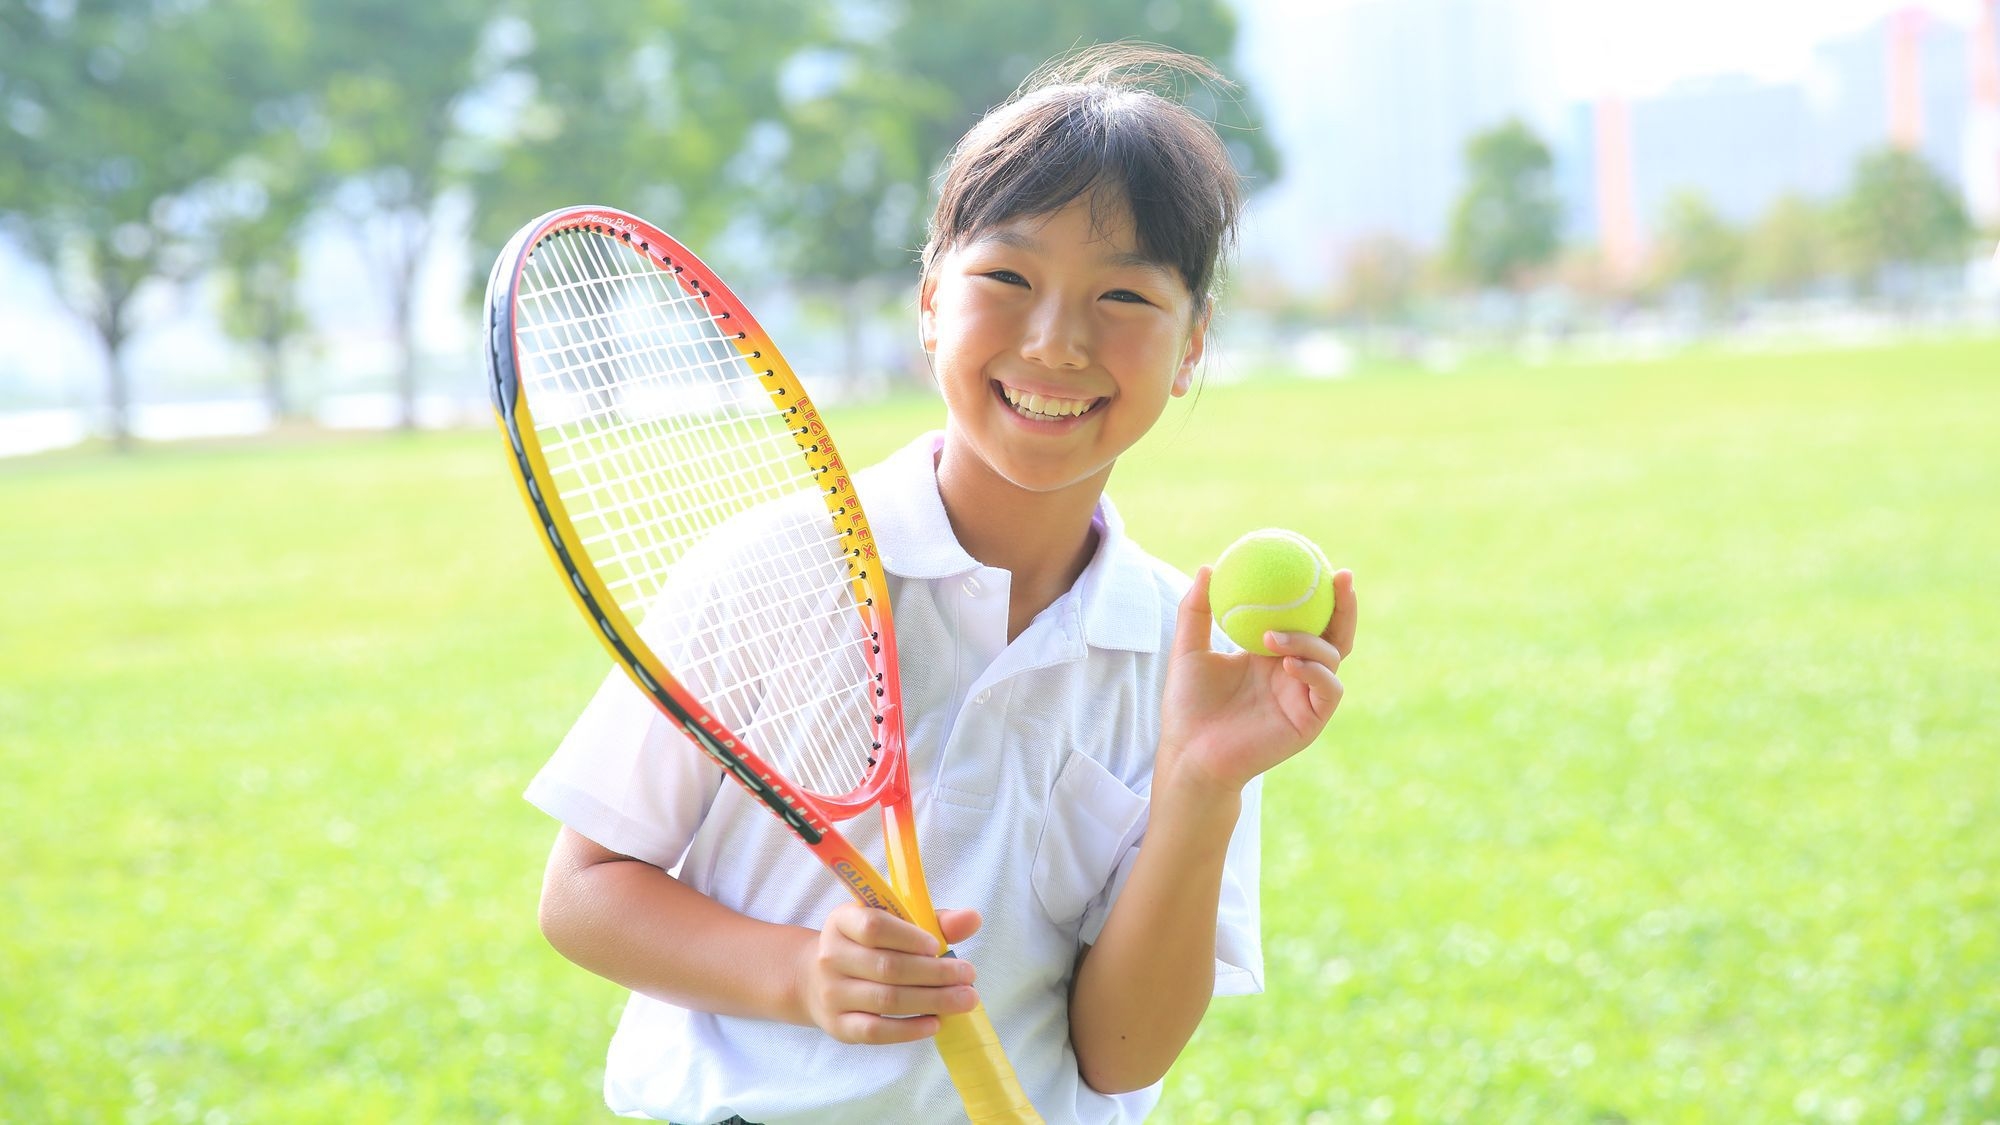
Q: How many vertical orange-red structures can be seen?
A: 3